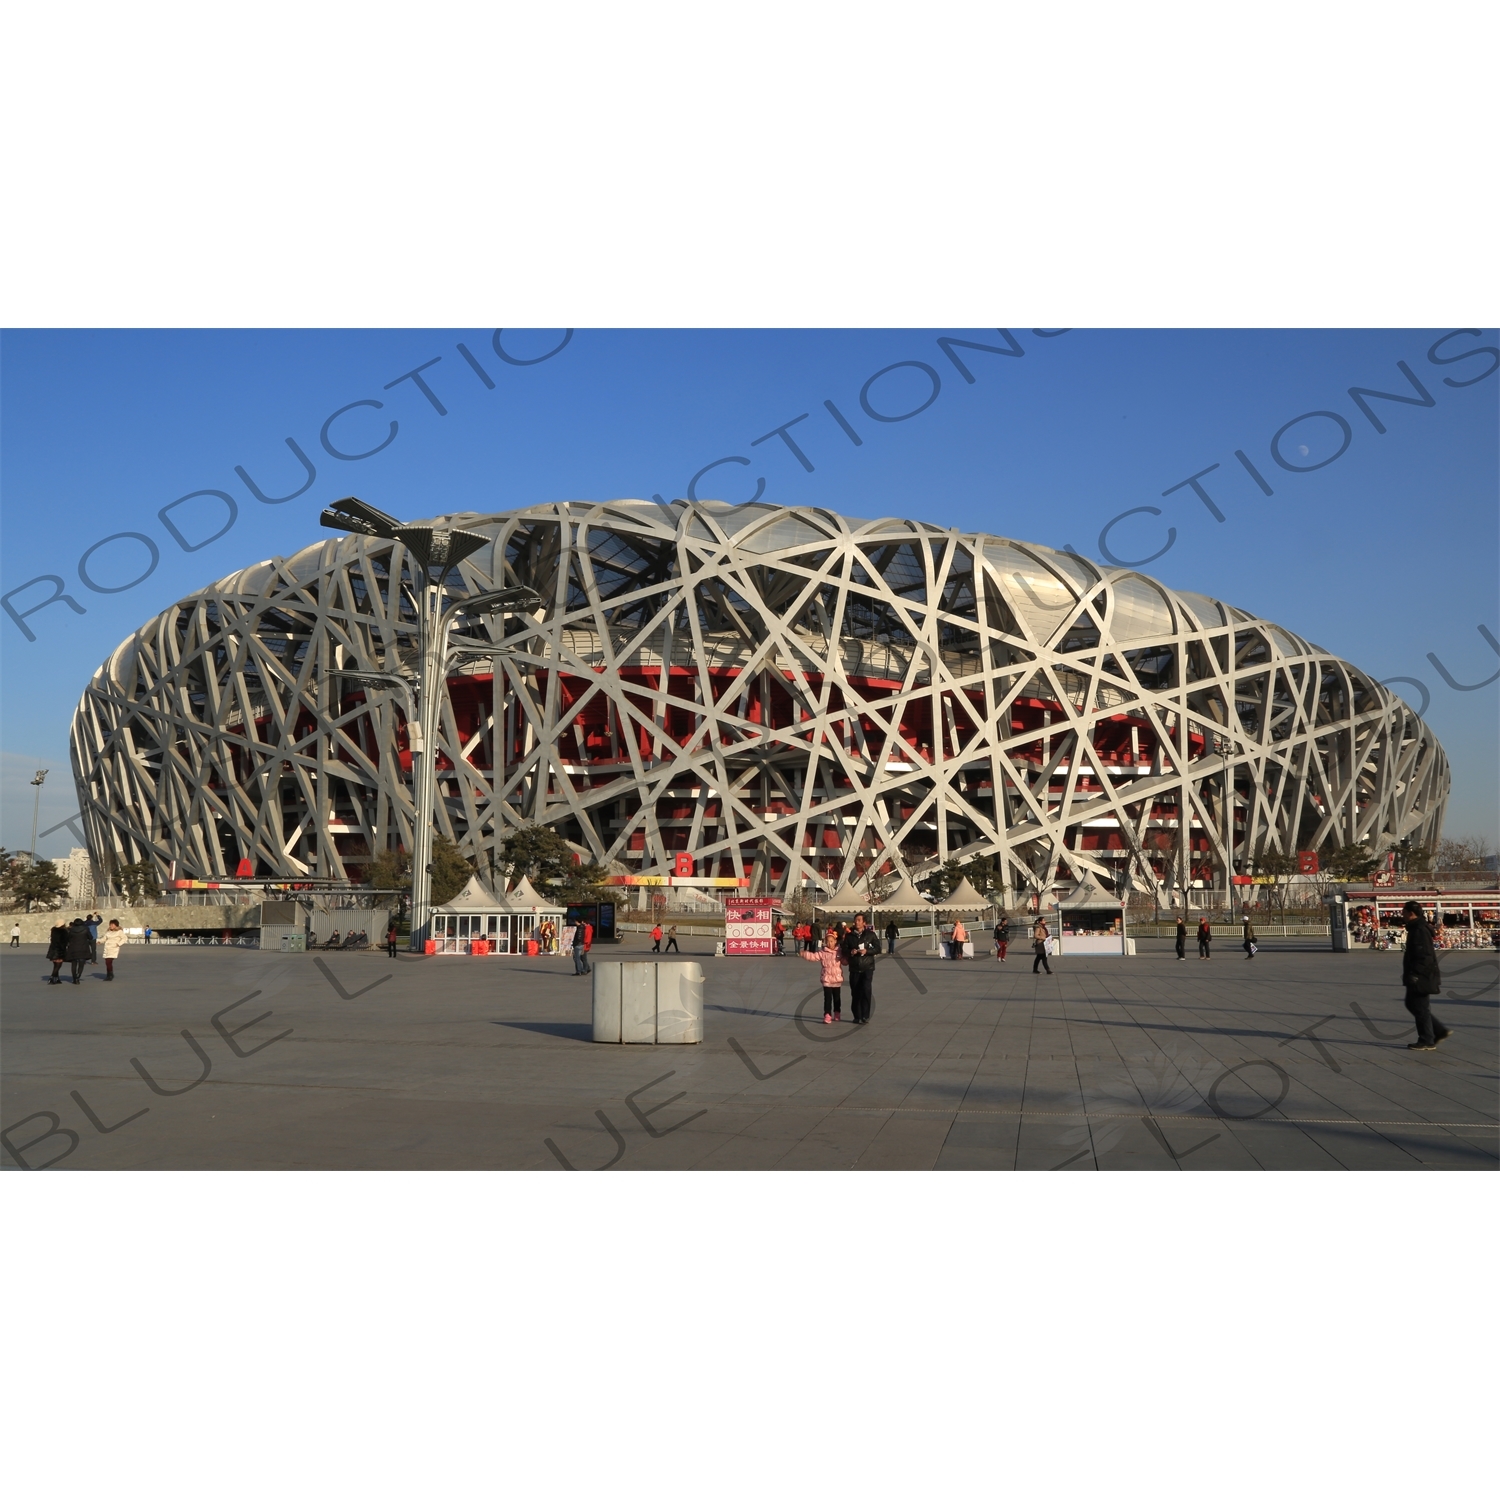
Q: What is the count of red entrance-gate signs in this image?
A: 3